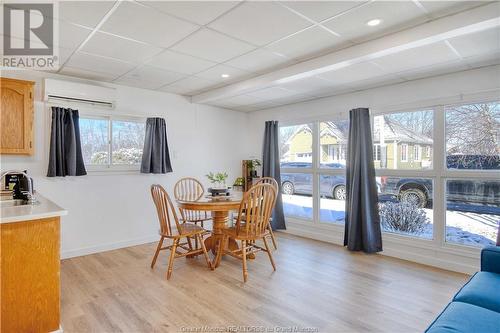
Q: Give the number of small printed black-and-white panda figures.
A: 0